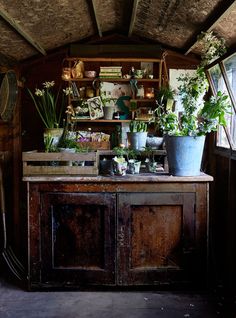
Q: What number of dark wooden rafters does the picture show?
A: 4